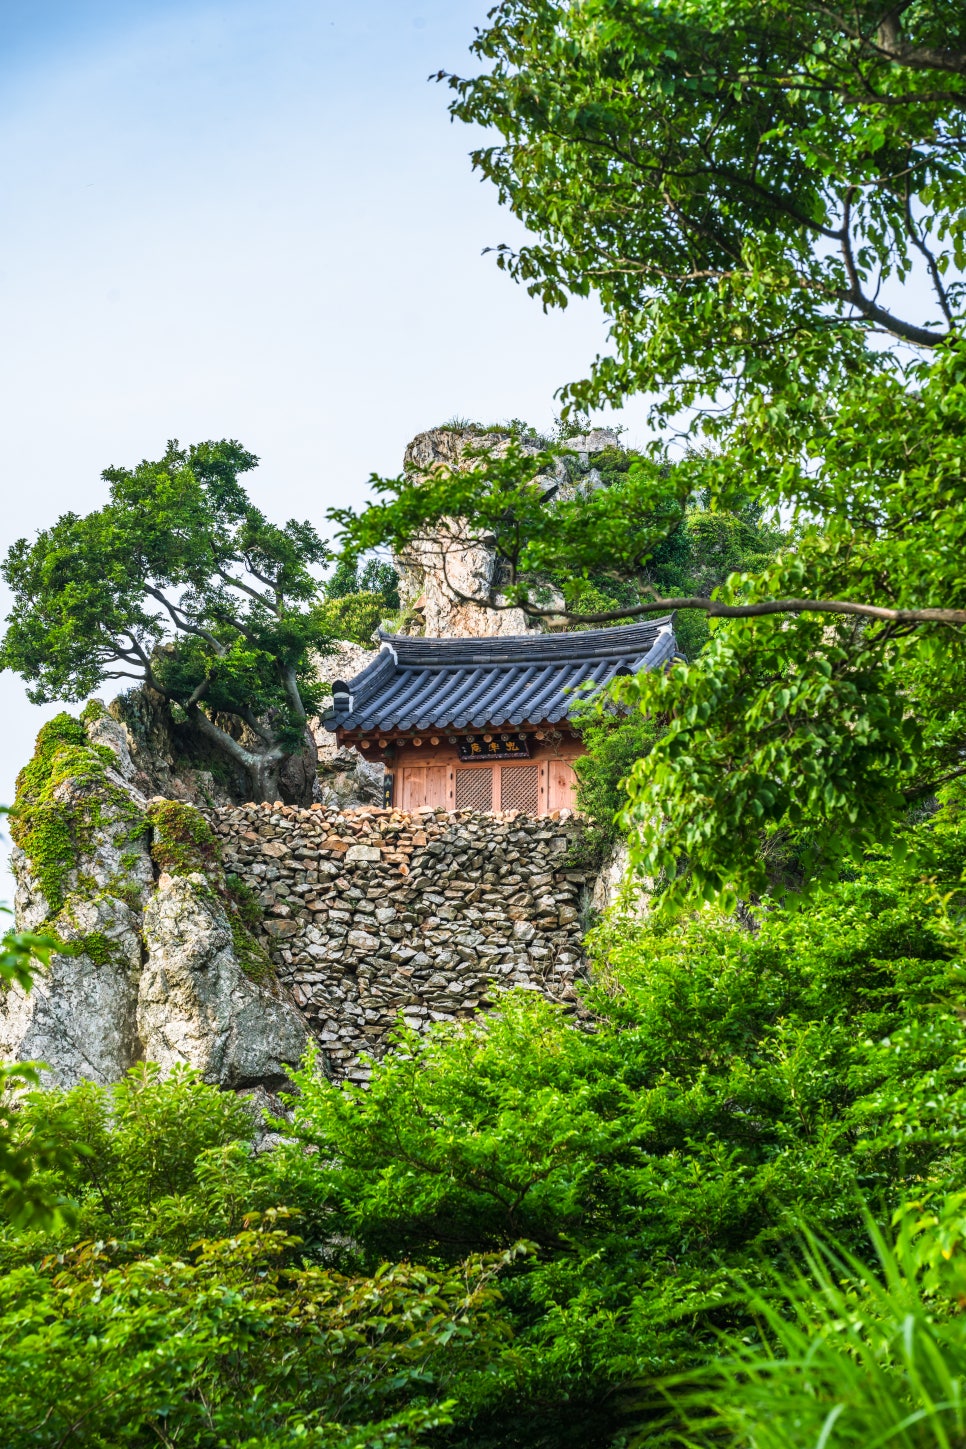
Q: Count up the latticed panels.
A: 2